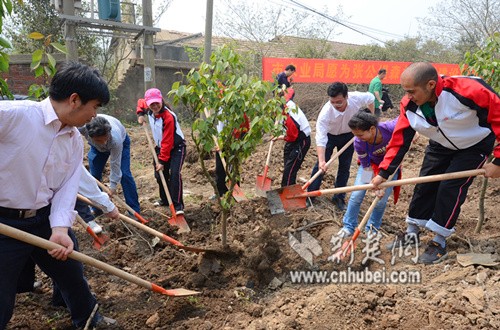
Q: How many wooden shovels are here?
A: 10